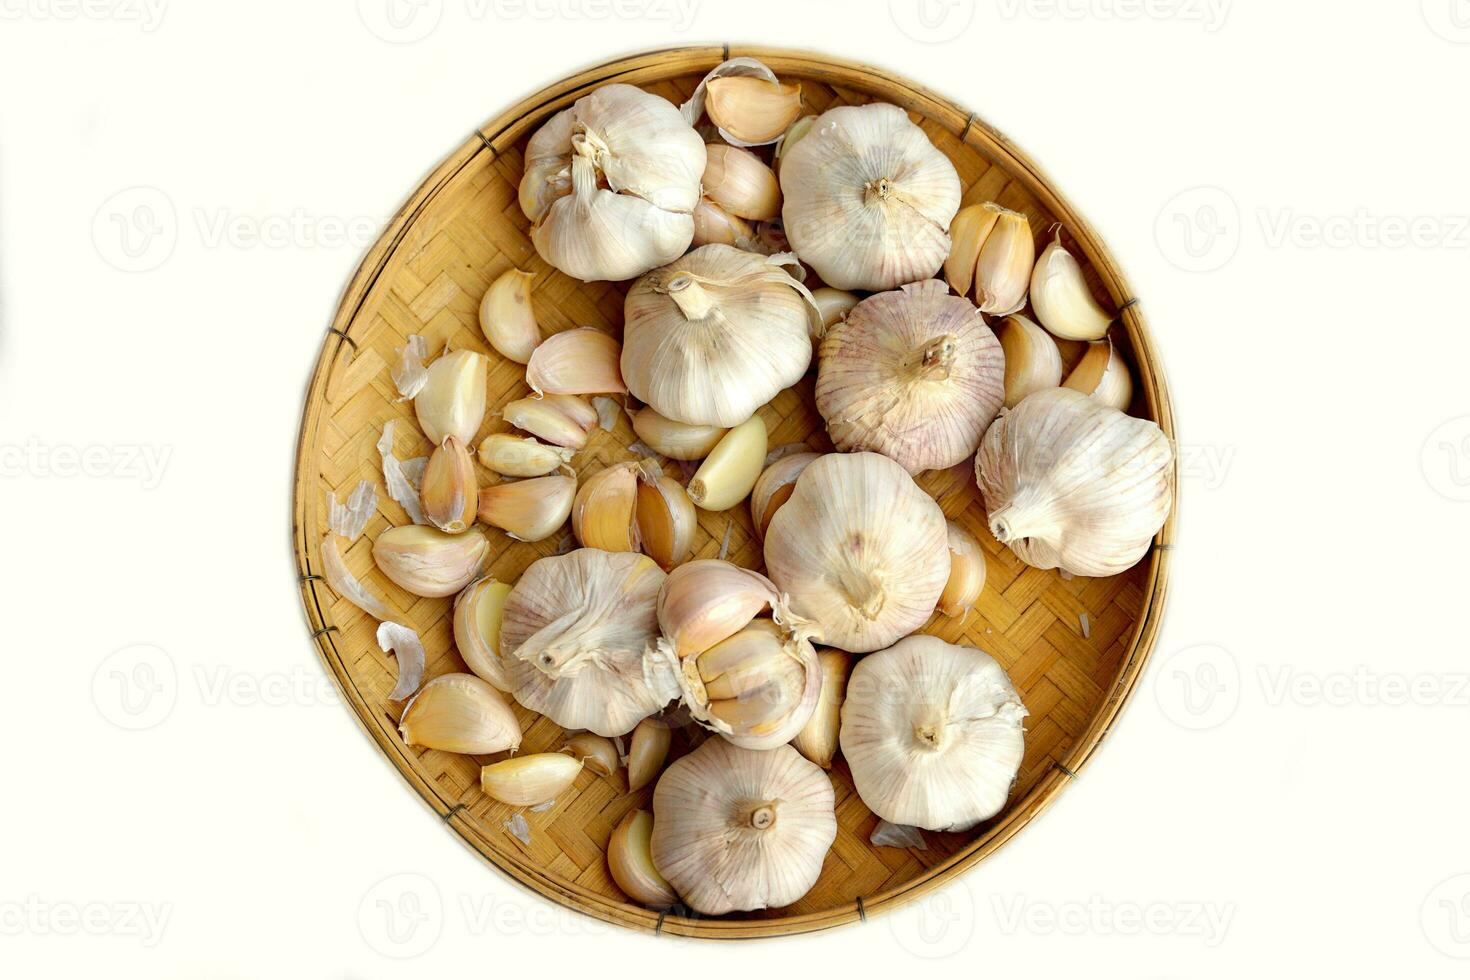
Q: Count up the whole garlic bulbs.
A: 9